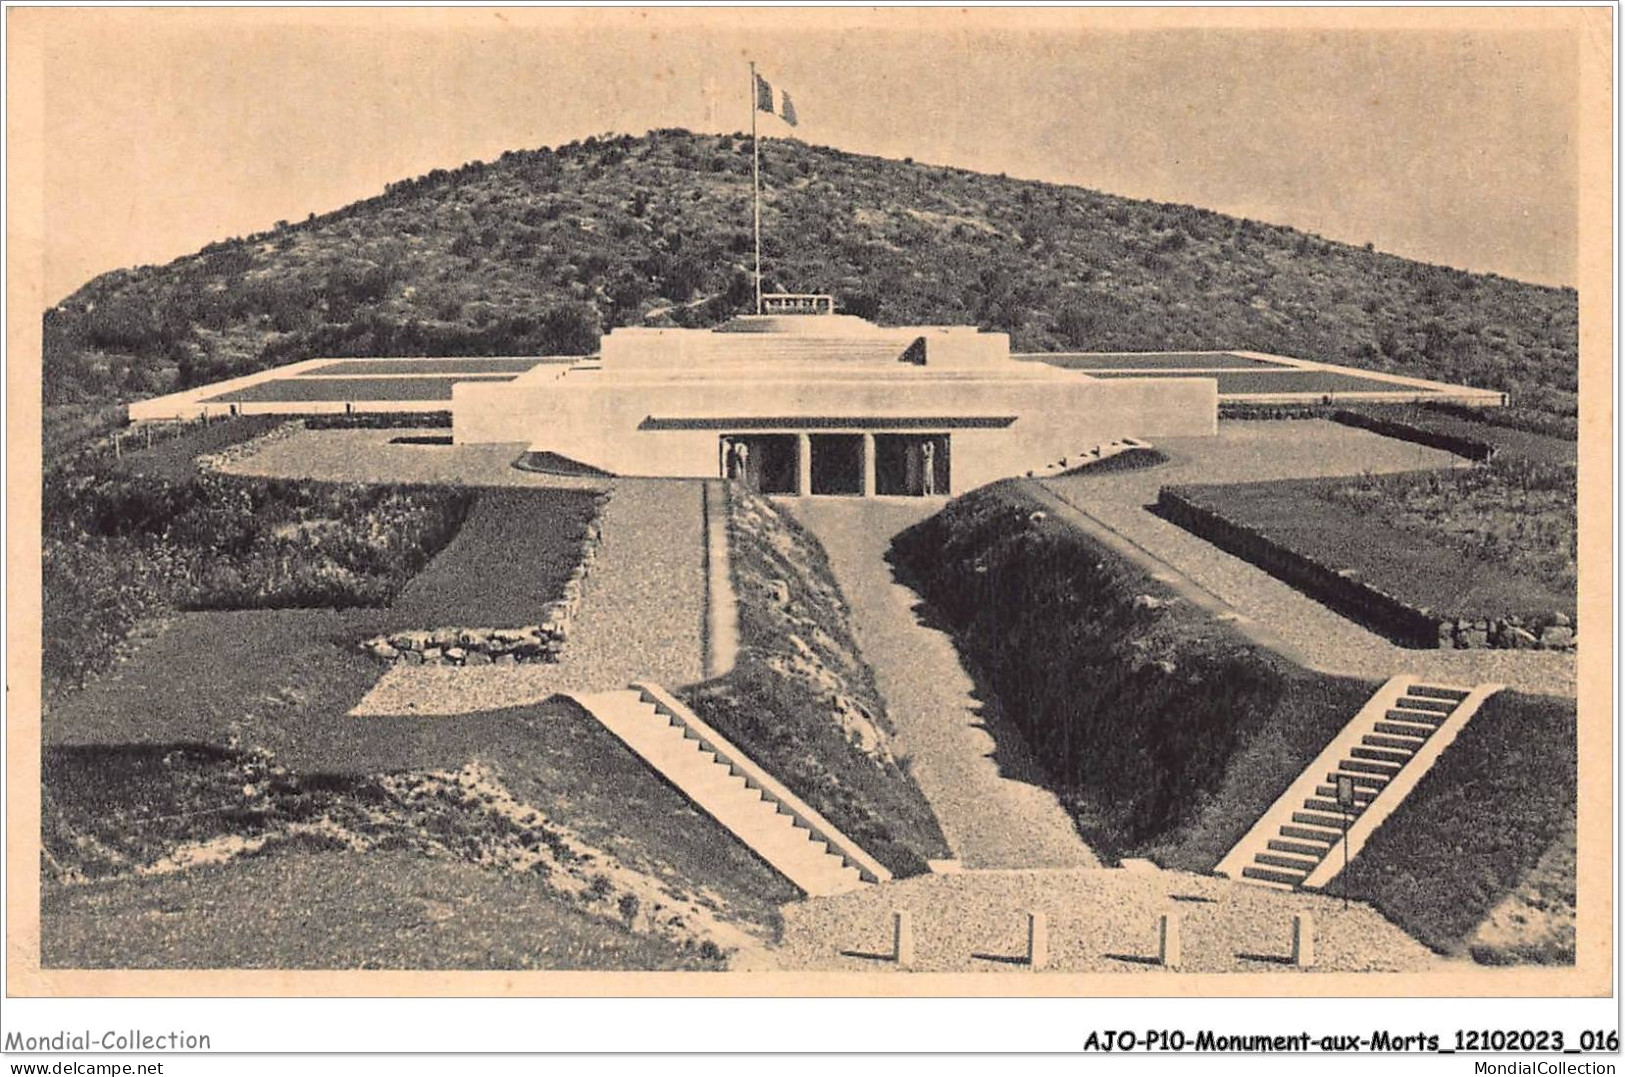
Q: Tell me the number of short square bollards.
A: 4